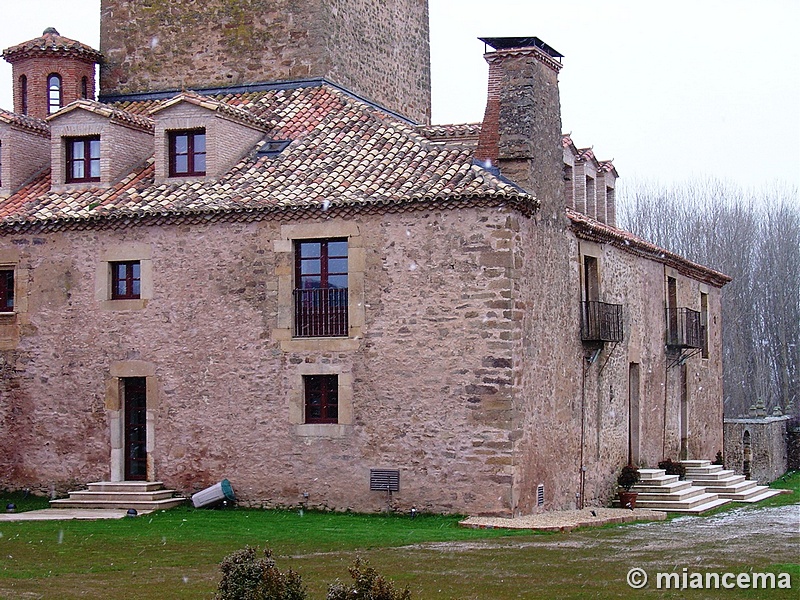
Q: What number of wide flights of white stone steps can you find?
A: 3